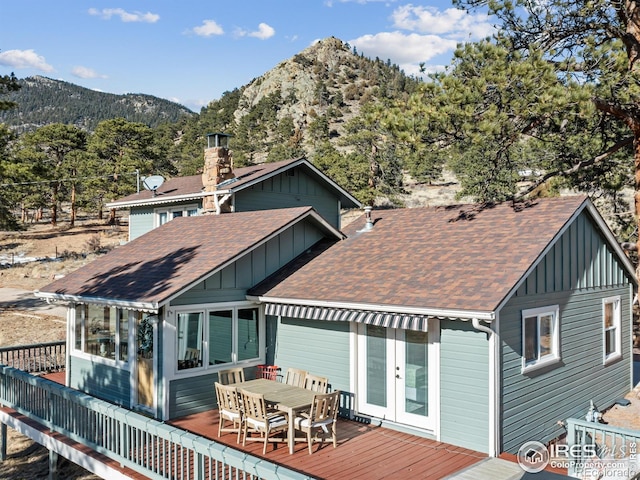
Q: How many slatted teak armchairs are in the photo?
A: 6